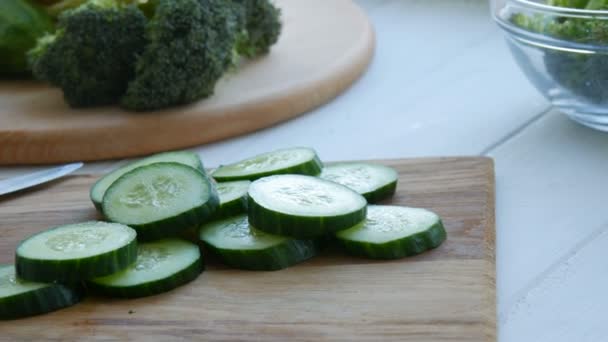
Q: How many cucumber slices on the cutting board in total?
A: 11